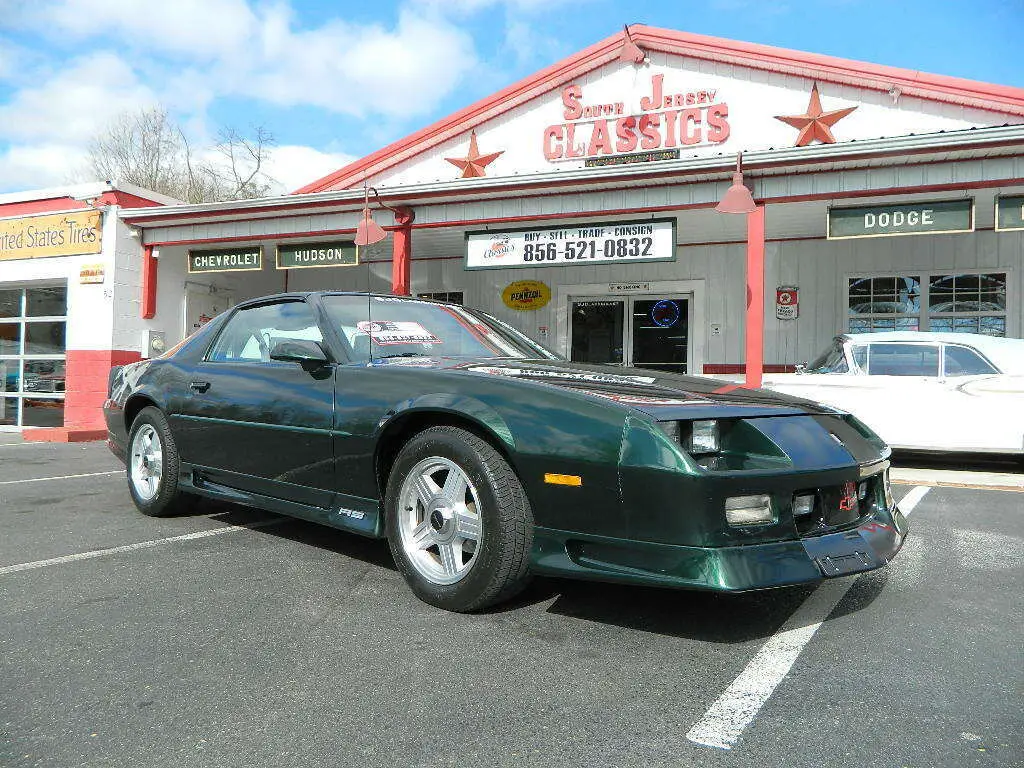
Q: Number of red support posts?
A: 3